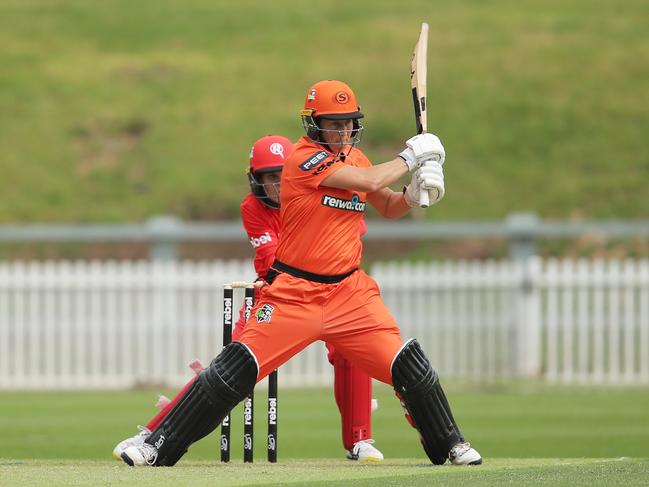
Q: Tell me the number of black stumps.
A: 3